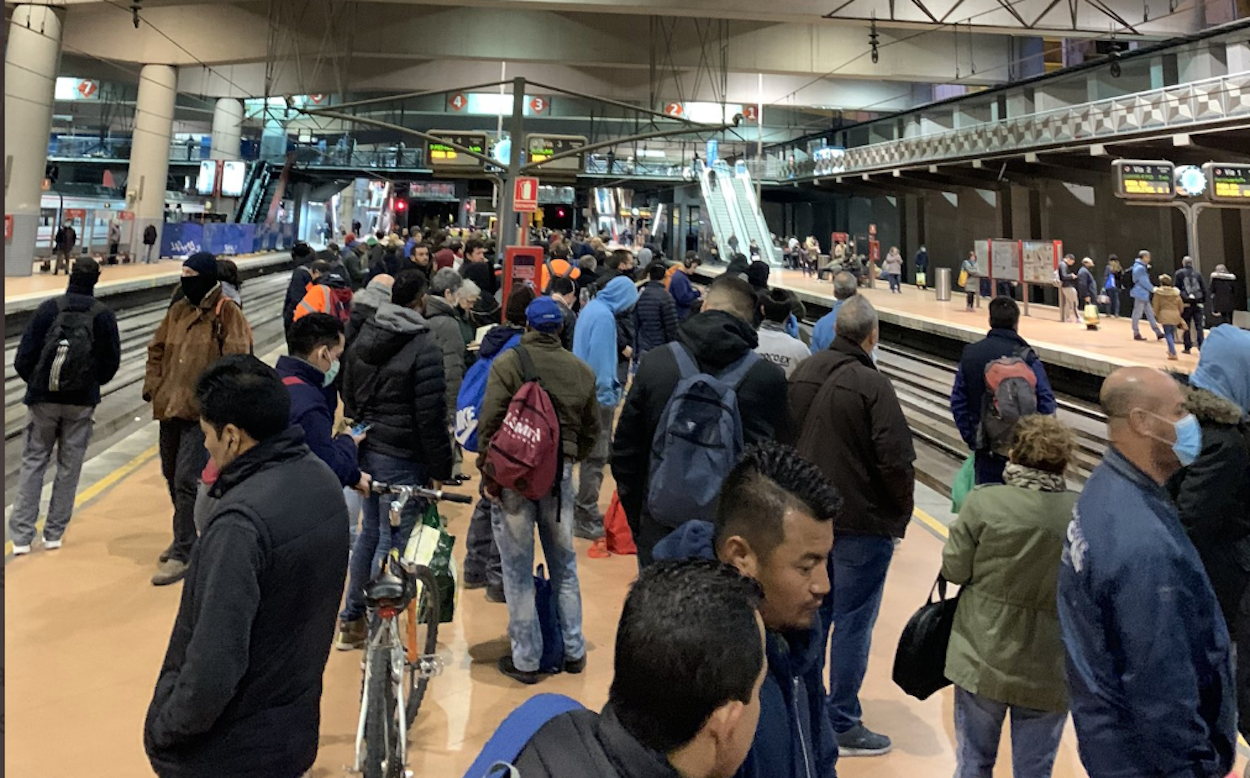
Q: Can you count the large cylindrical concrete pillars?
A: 3